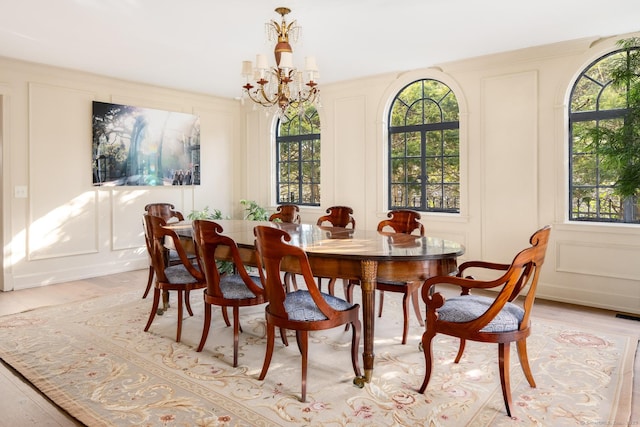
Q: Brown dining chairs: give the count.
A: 8